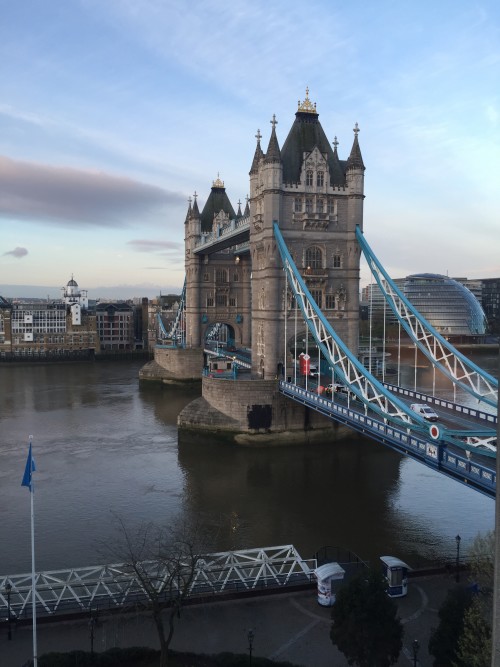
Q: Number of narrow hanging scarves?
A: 0